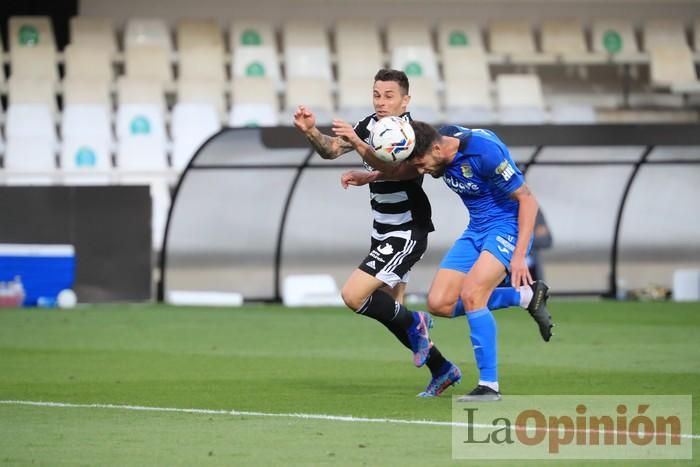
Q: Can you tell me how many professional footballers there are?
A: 2